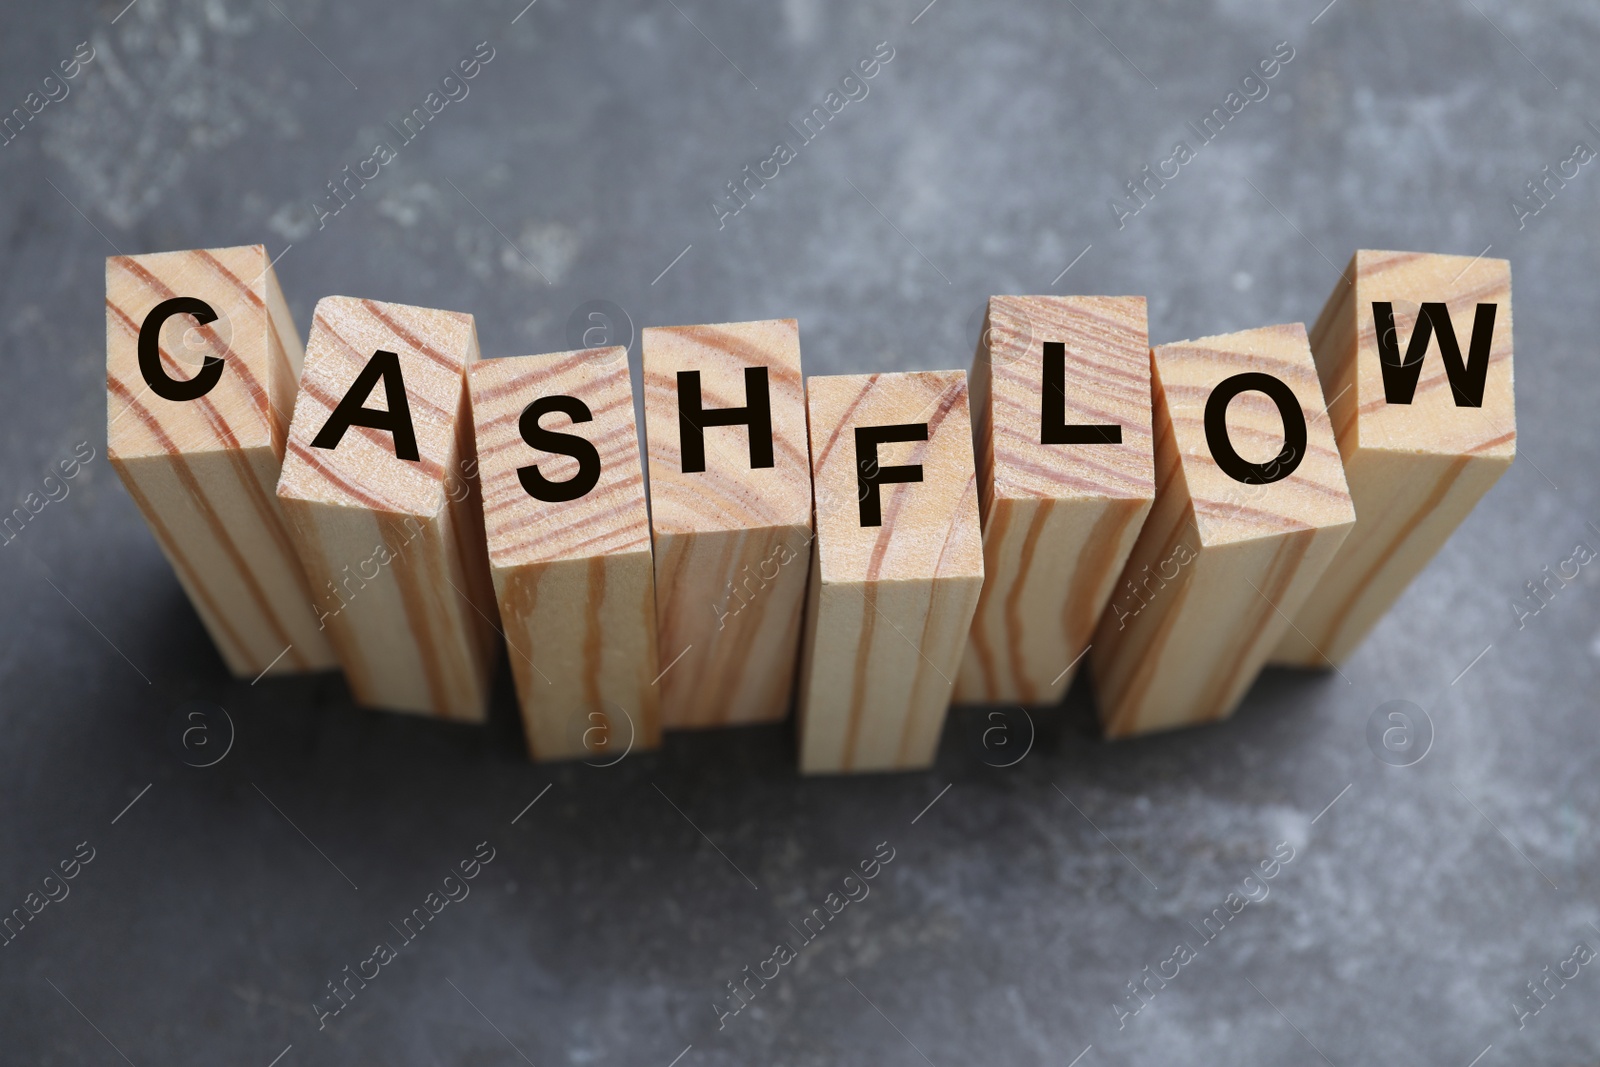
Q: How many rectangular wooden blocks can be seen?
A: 8